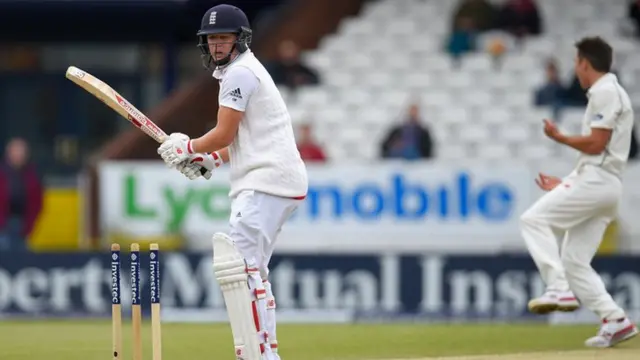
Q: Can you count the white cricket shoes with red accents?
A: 2